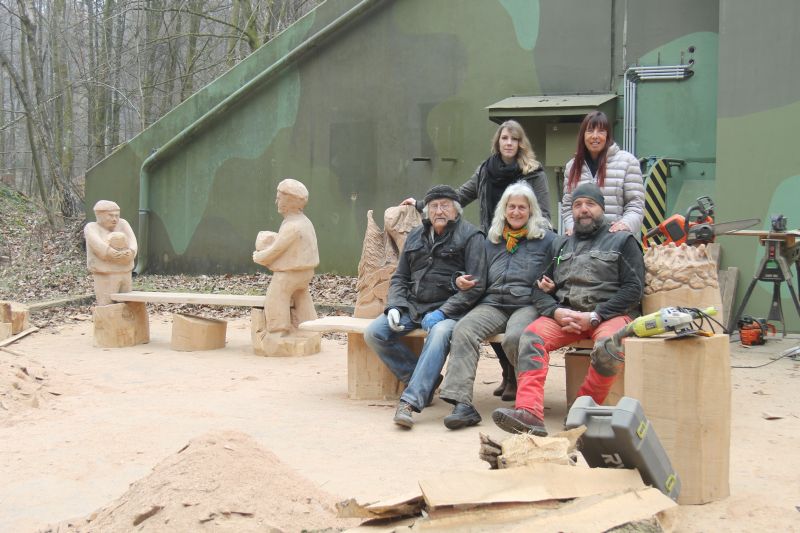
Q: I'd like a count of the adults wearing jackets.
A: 5